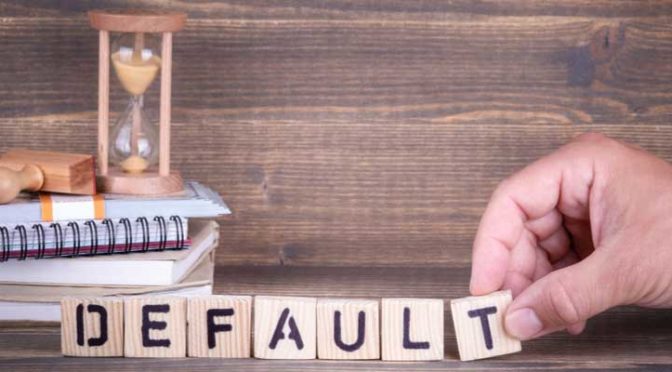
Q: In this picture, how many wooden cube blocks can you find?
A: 7